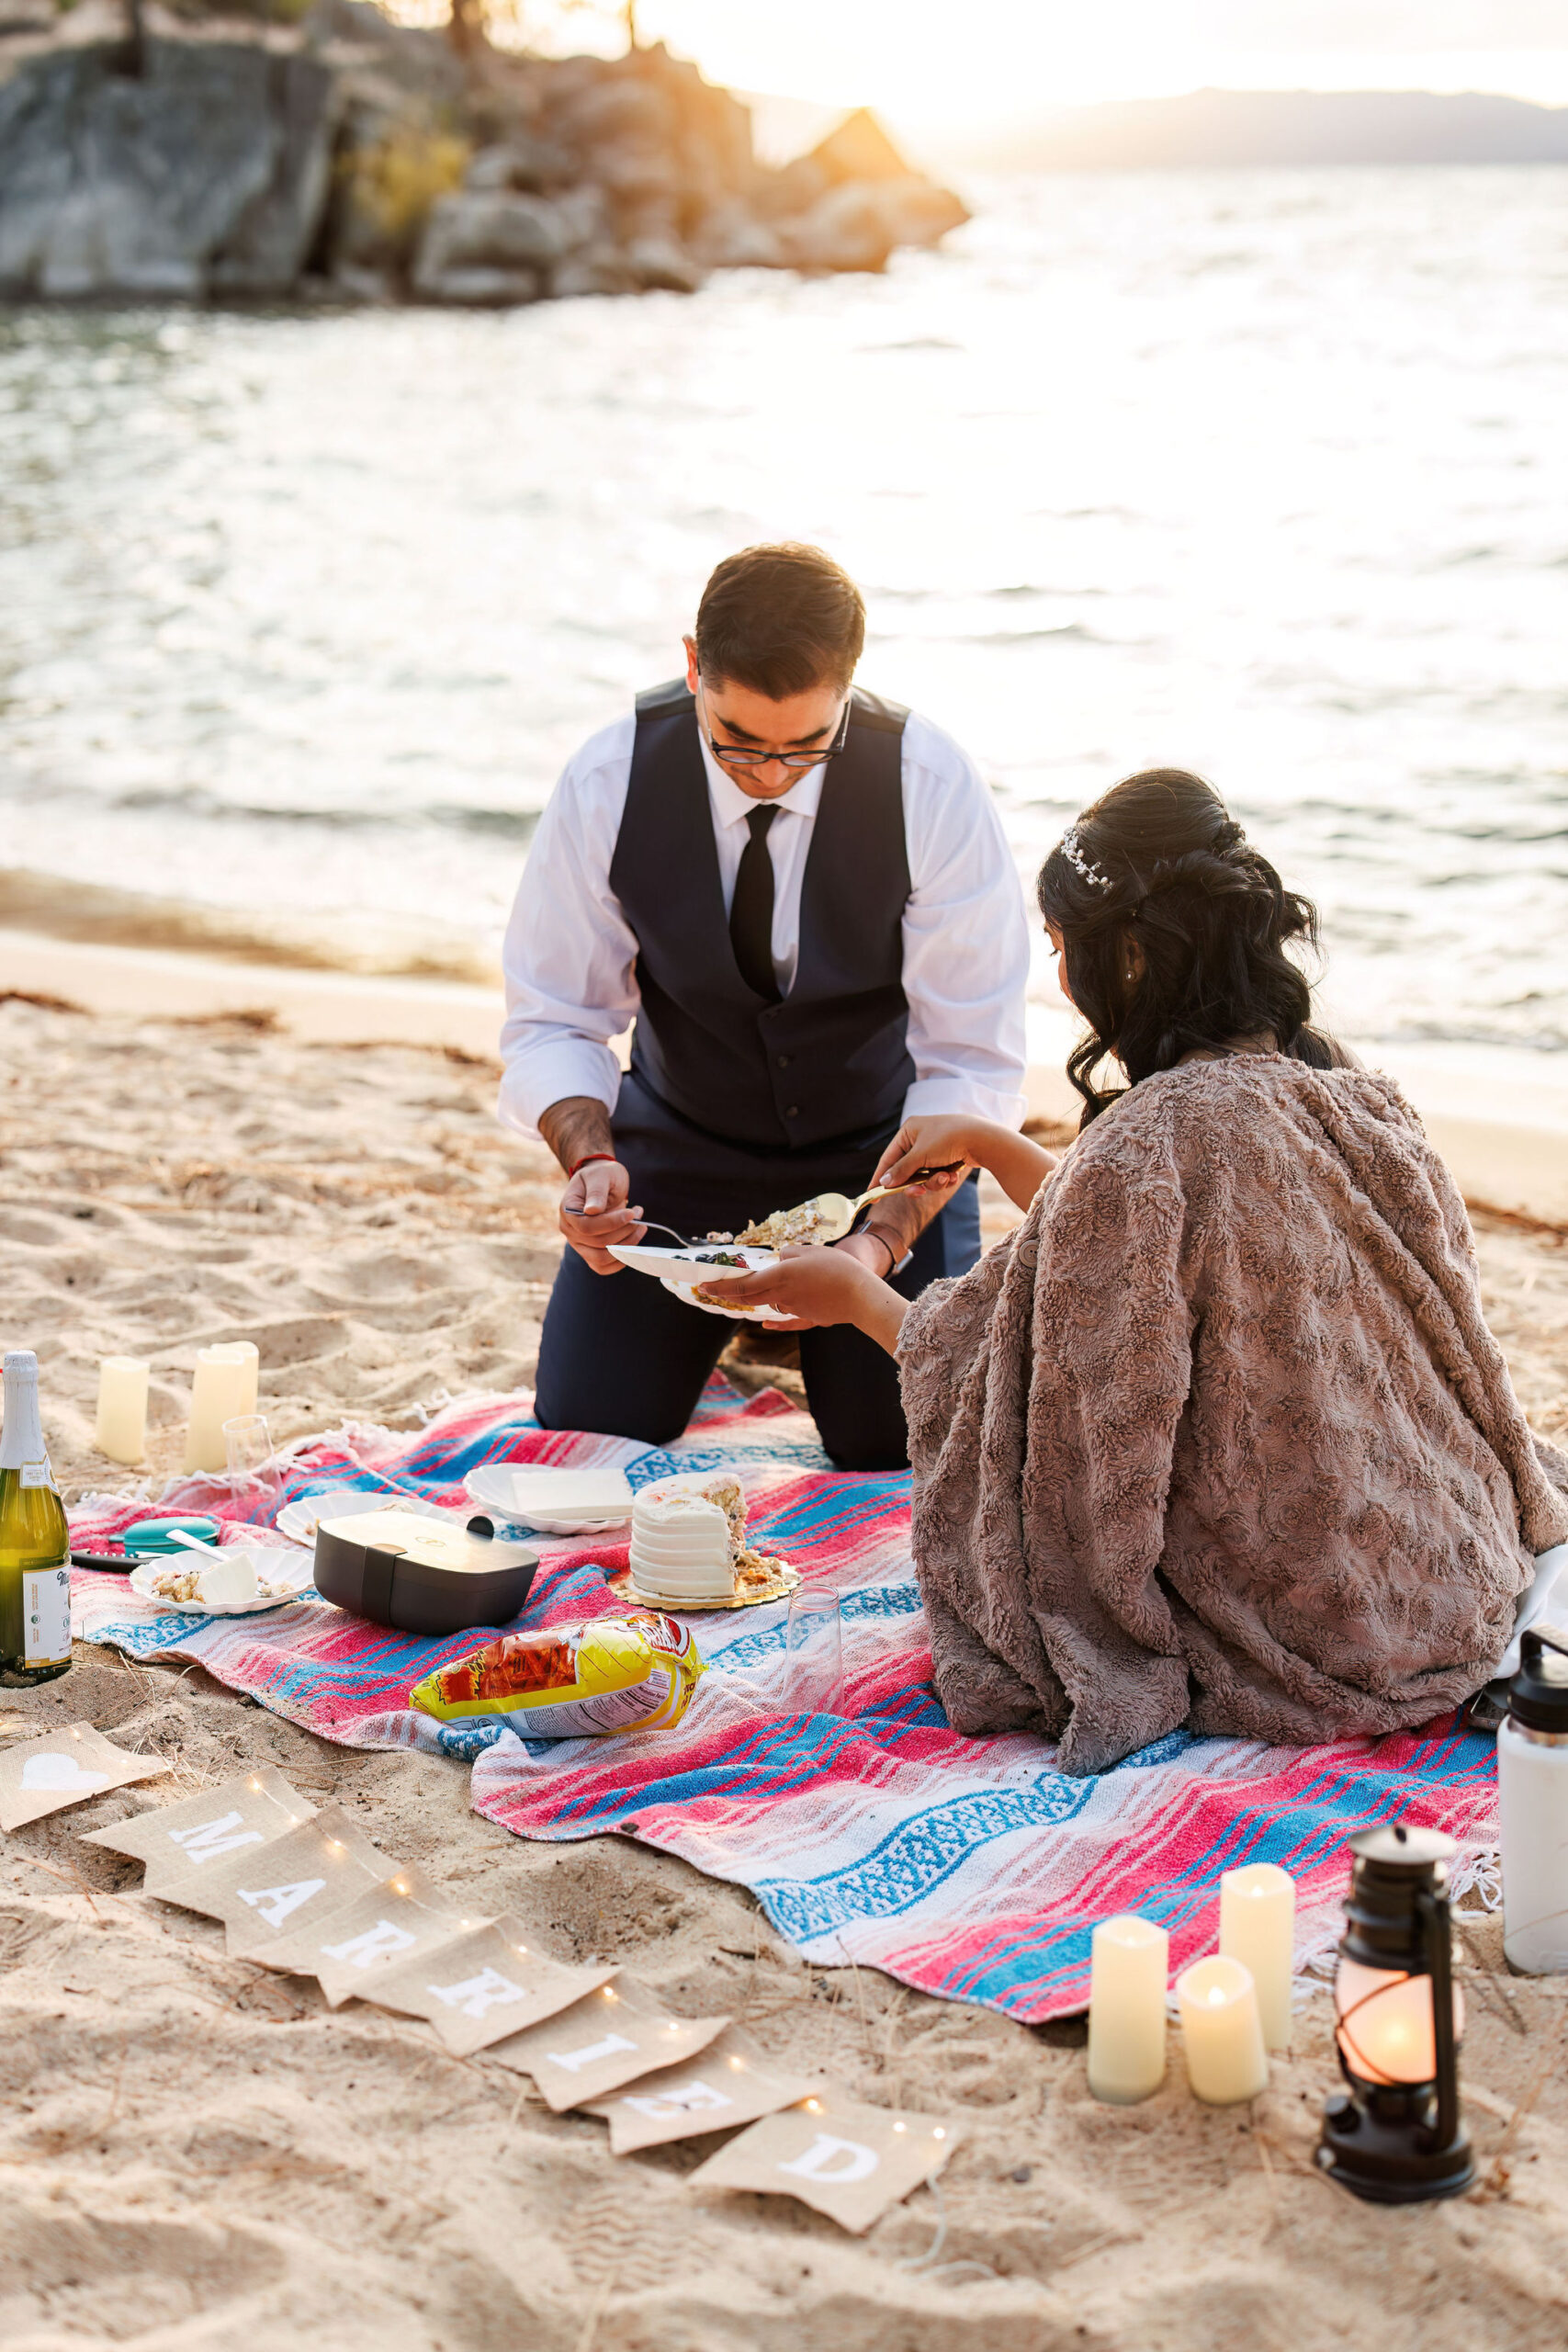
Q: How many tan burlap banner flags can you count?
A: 8